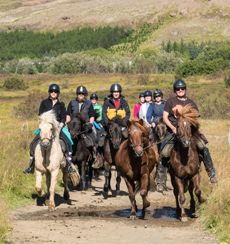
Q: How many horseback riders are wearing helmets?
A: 8